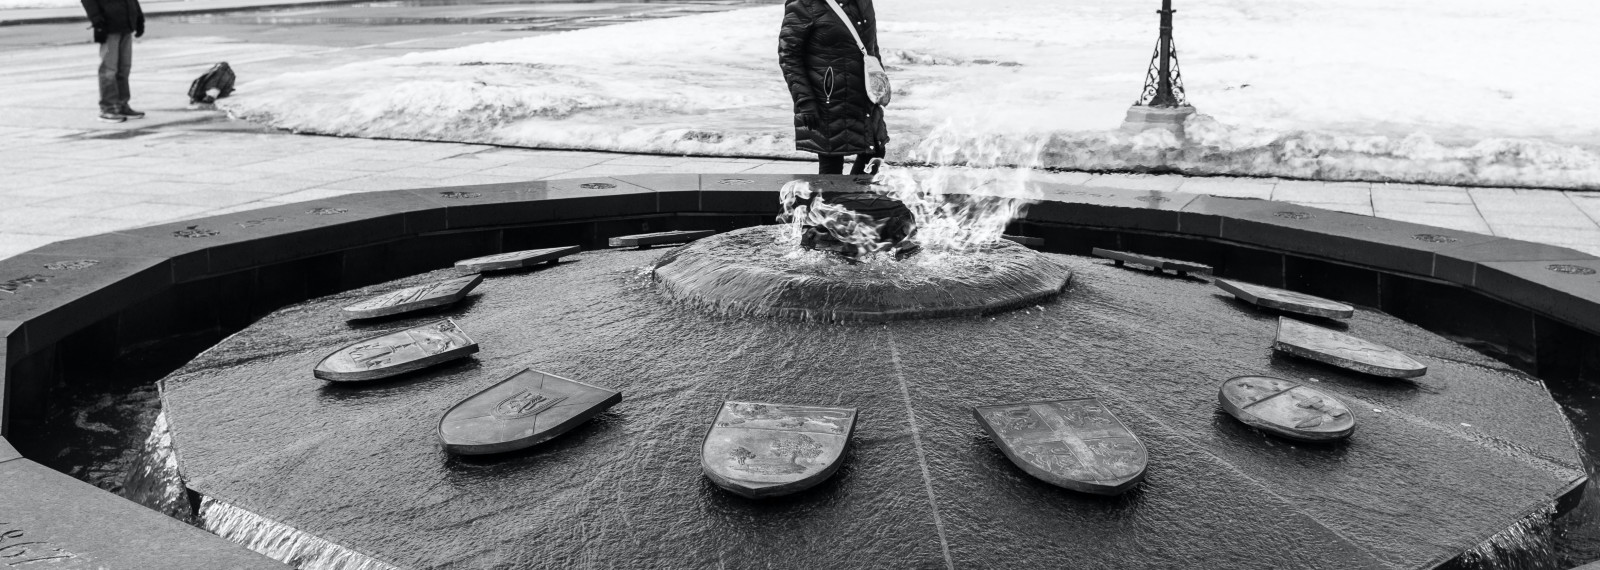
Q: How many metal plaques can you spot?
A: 12